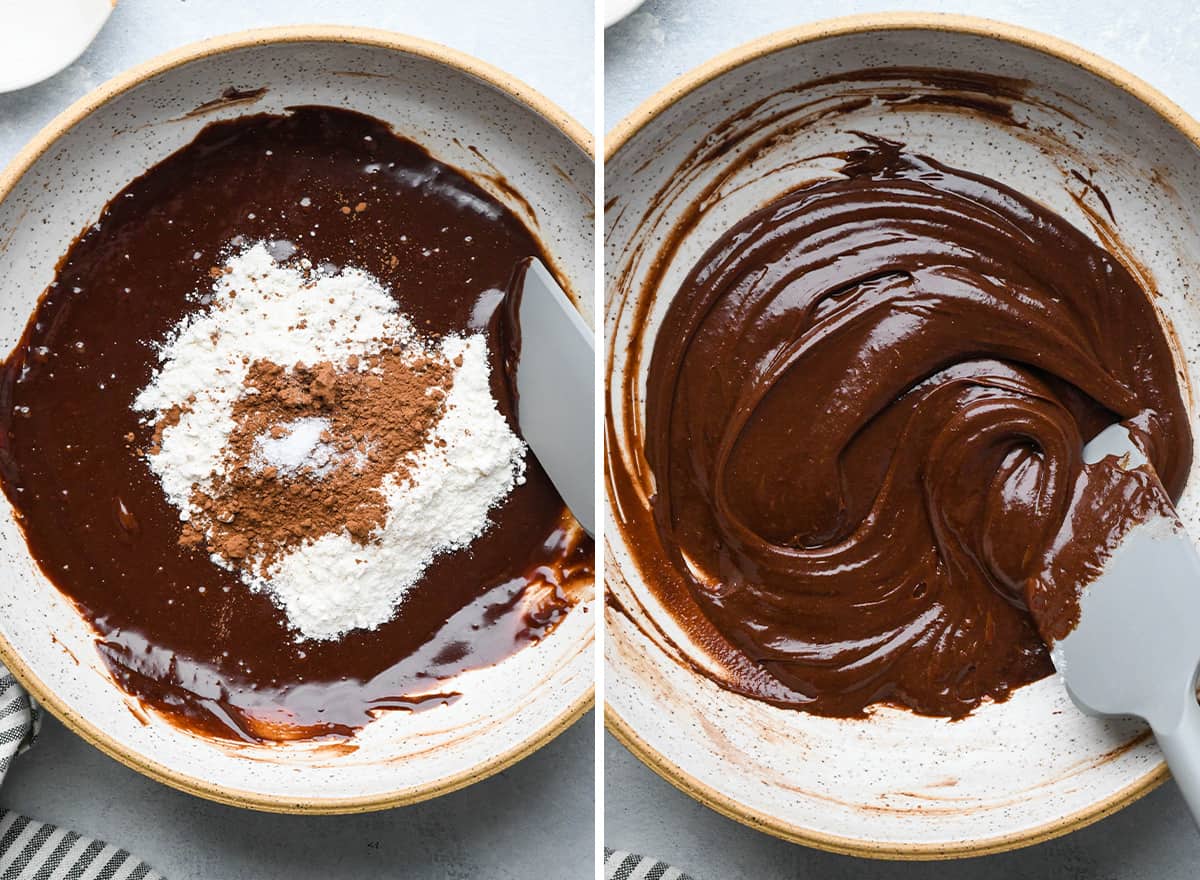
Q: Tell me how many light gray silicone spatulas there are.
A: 2